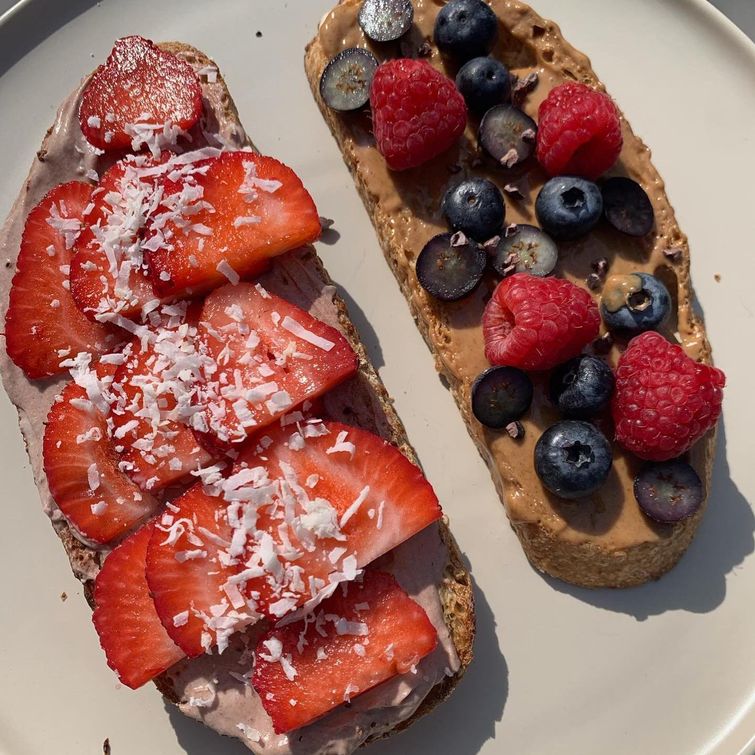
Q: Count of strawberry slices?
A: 11